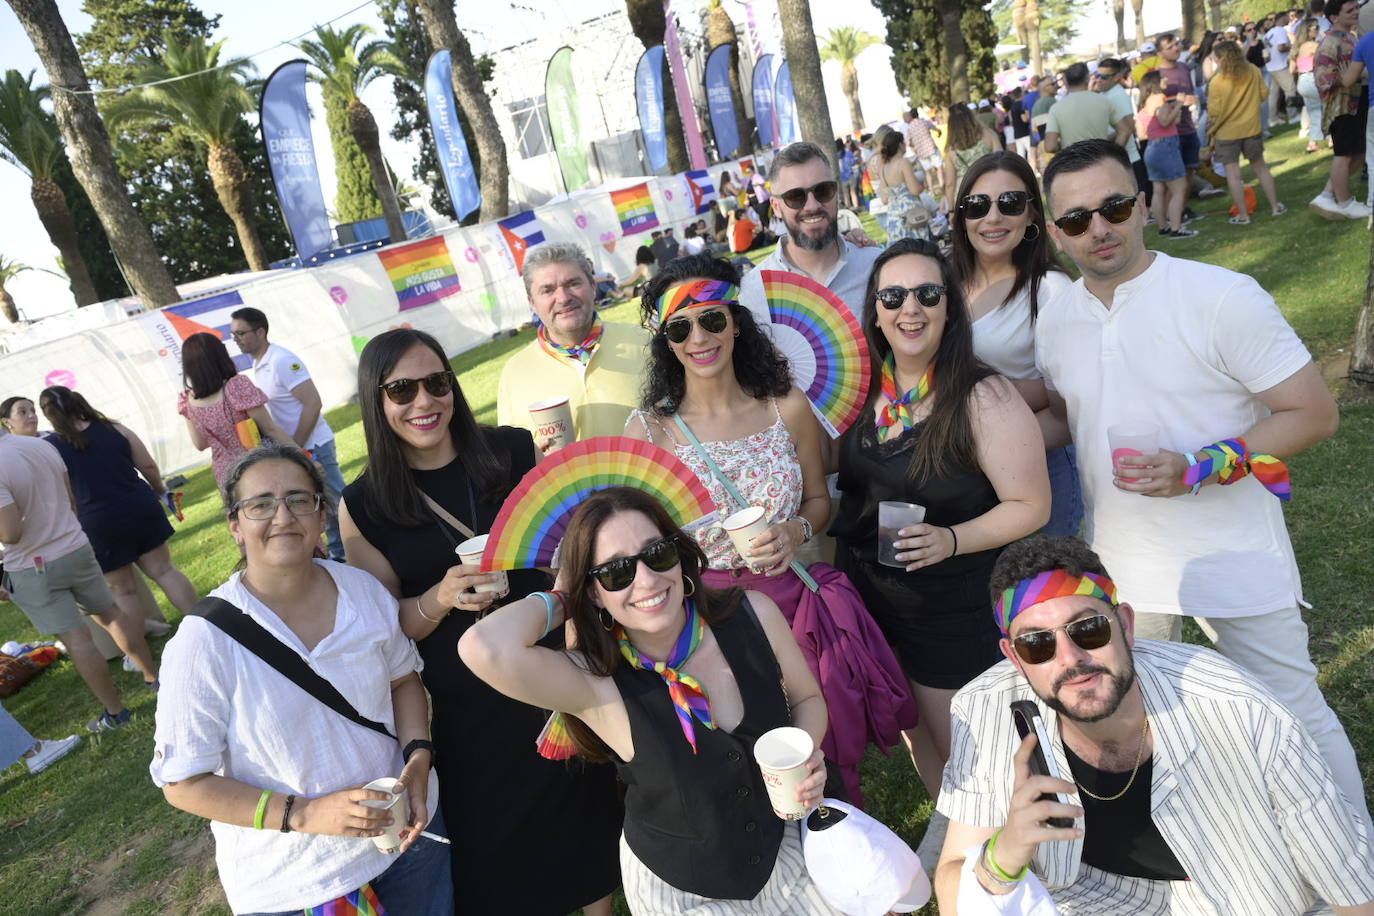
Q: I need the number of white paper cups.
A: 5